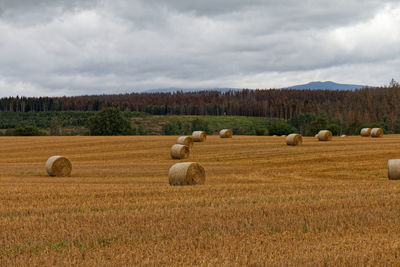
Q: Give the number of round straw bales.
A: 11